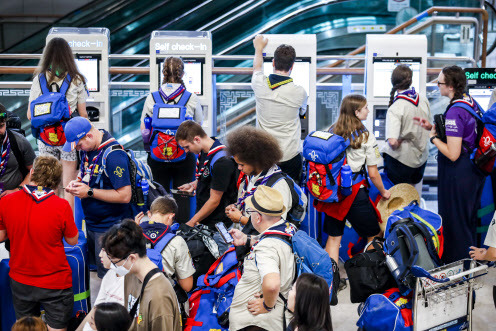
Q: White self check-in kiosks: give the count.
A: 4